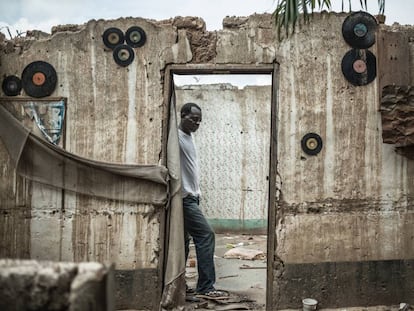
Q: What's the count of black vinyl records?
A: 8